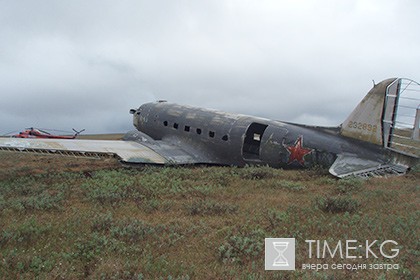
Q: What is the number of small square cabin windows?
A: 6